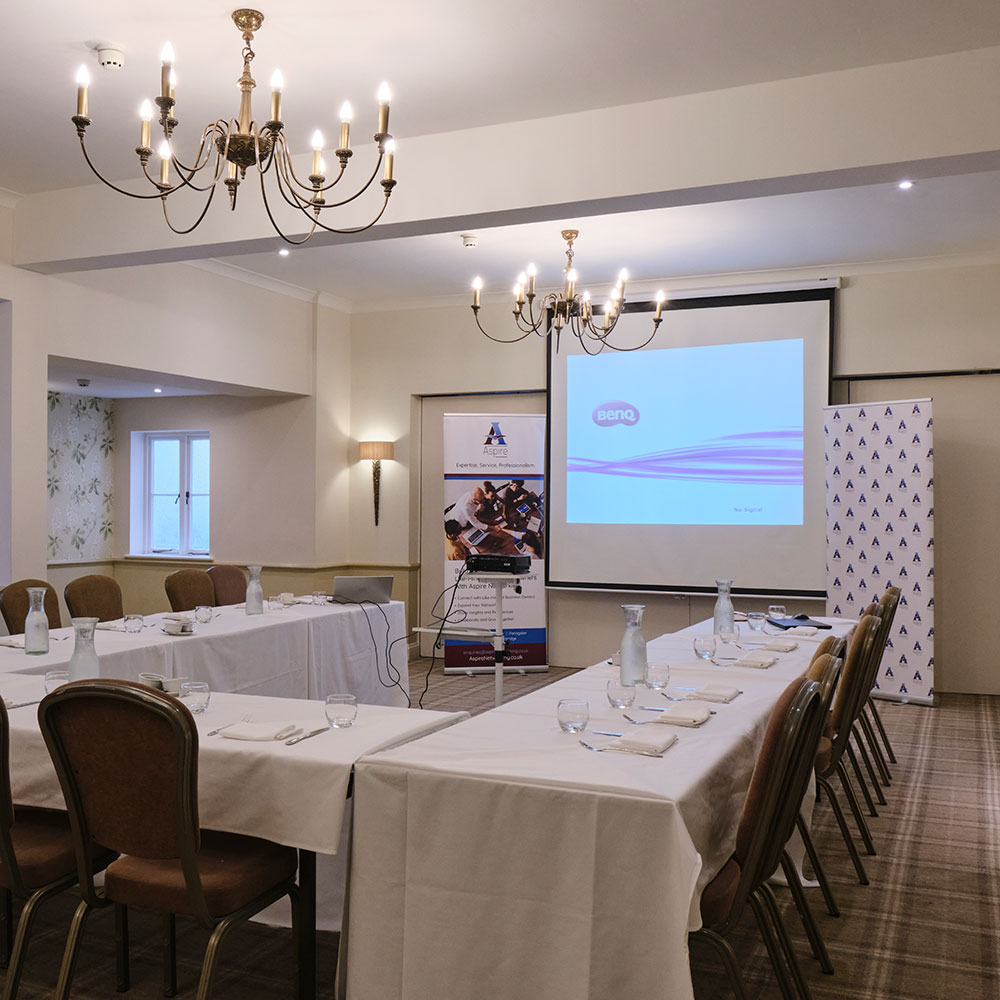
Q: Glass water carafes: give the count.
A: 5